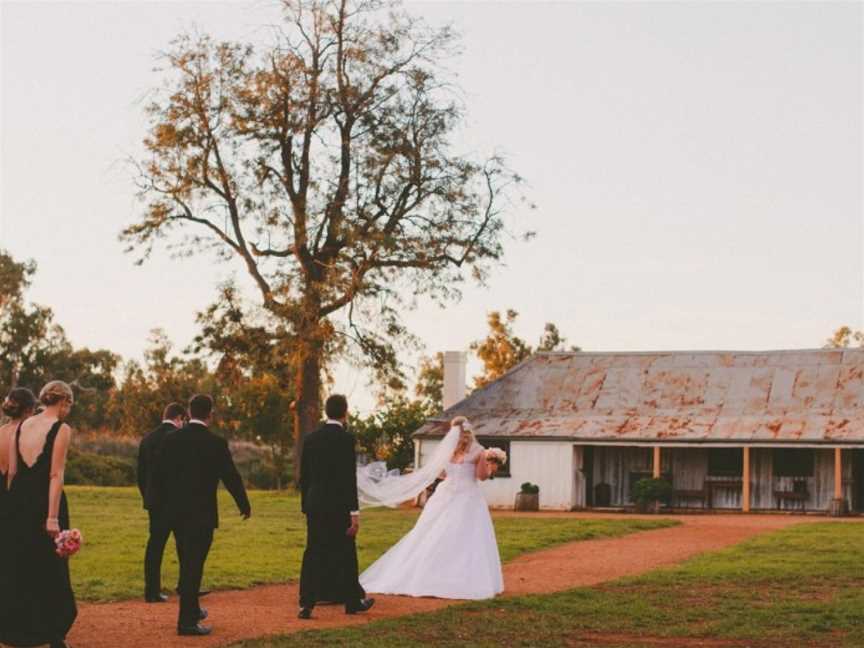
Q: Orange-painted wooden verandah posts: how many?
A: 3